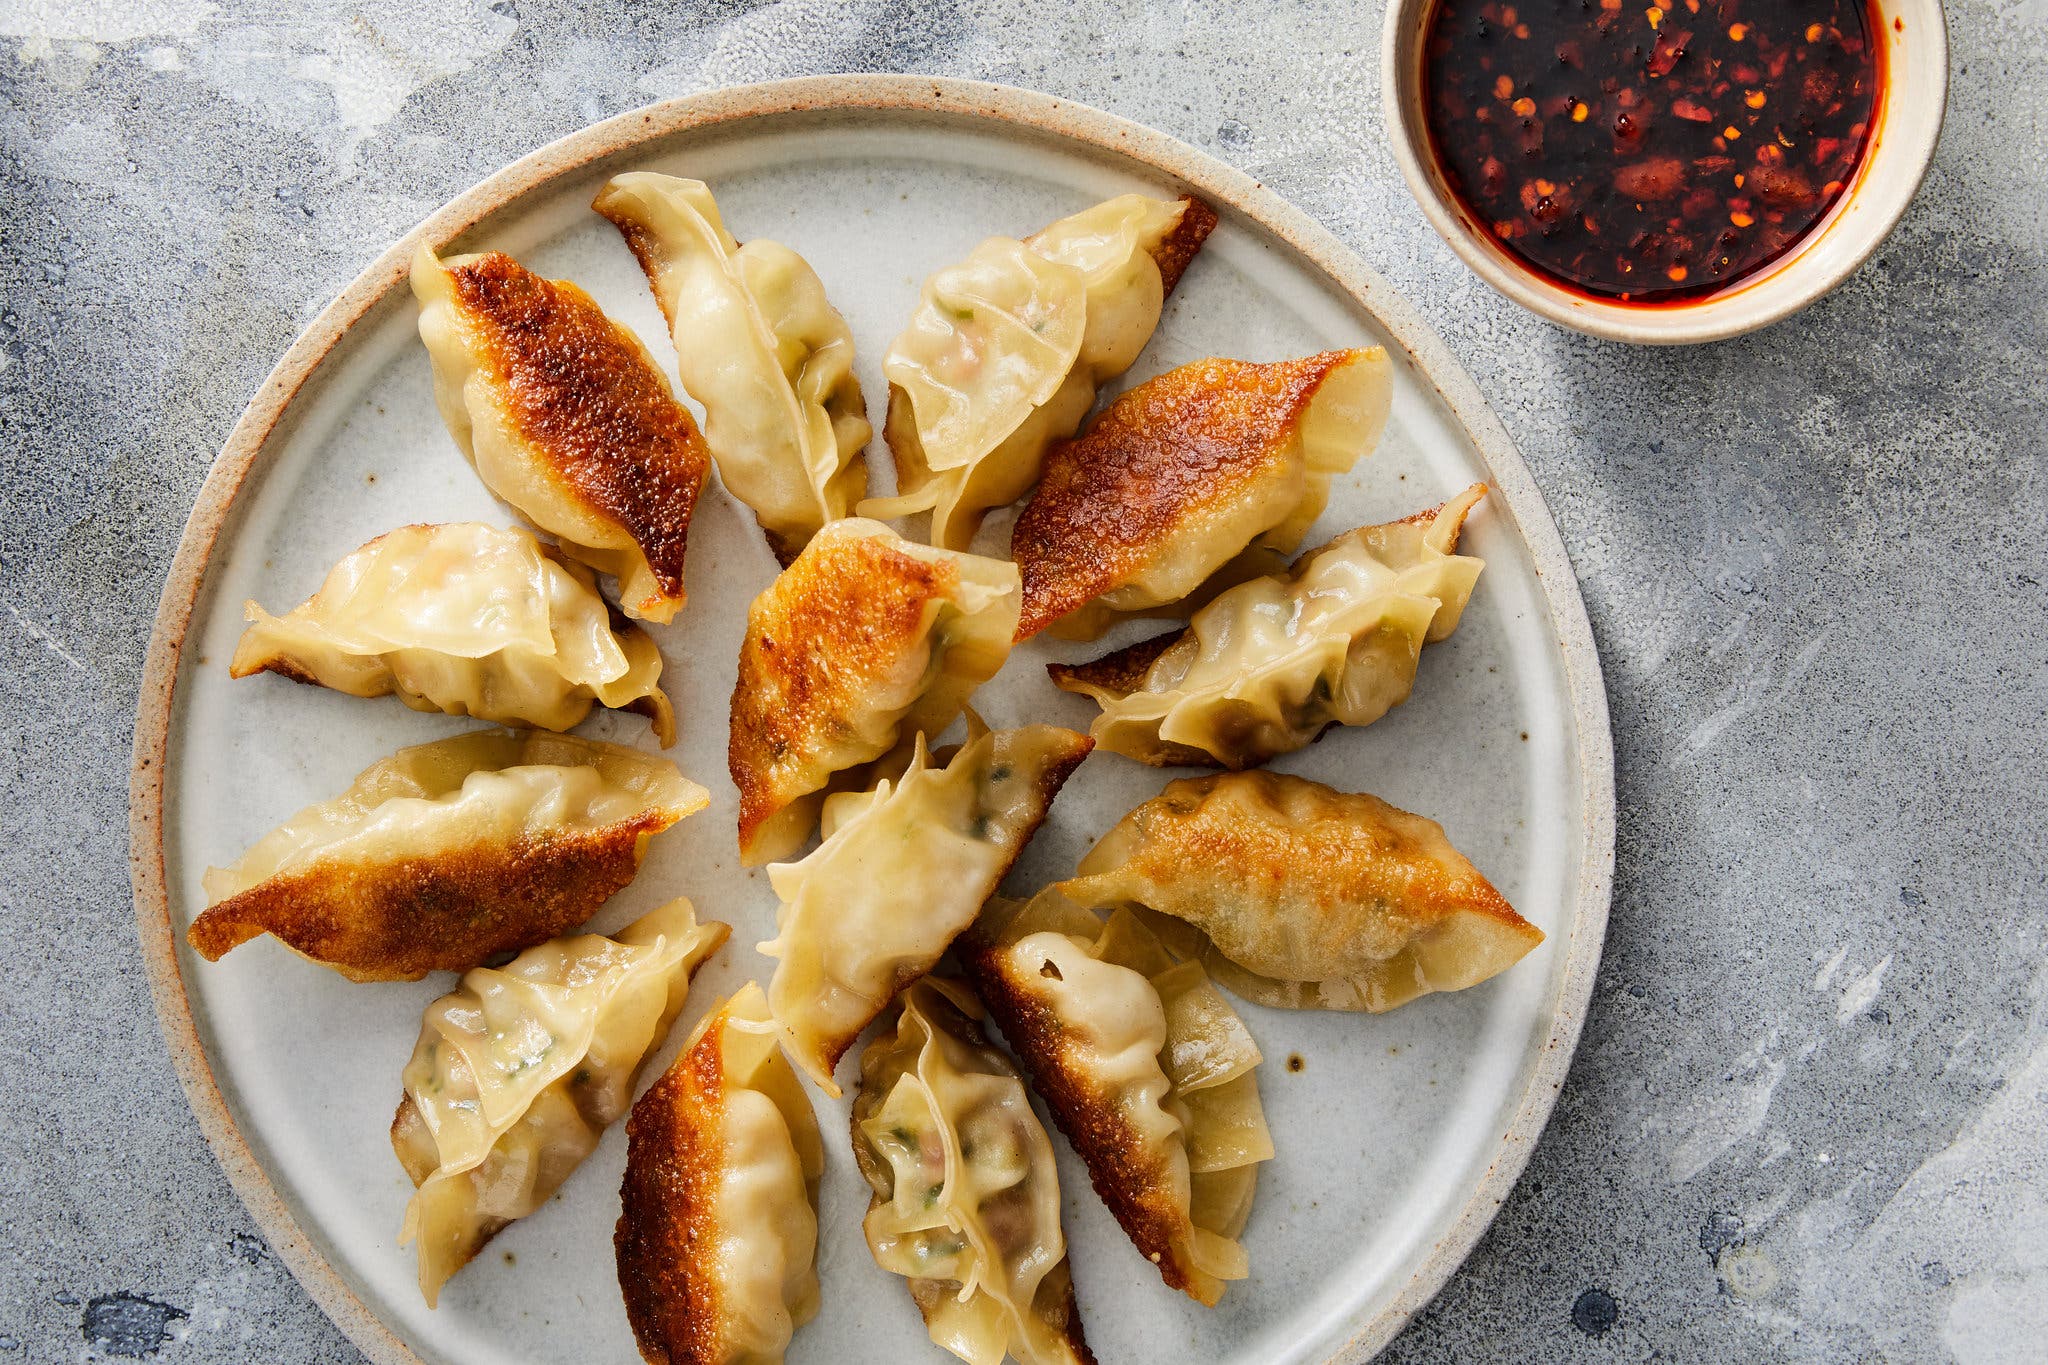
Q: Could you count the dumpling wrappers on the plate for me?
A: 14